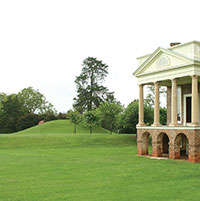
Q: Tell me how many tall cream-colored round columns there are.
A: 4